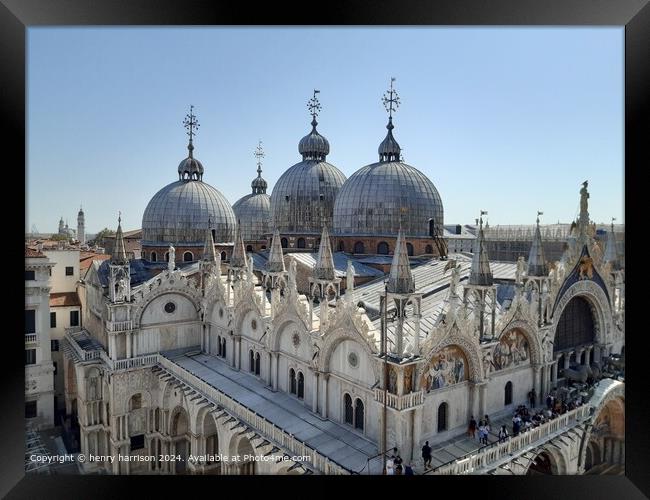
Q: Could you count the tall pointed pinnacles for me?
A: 9